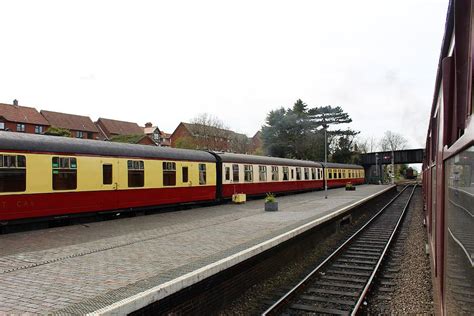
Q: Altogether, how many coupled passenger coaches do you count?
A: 3